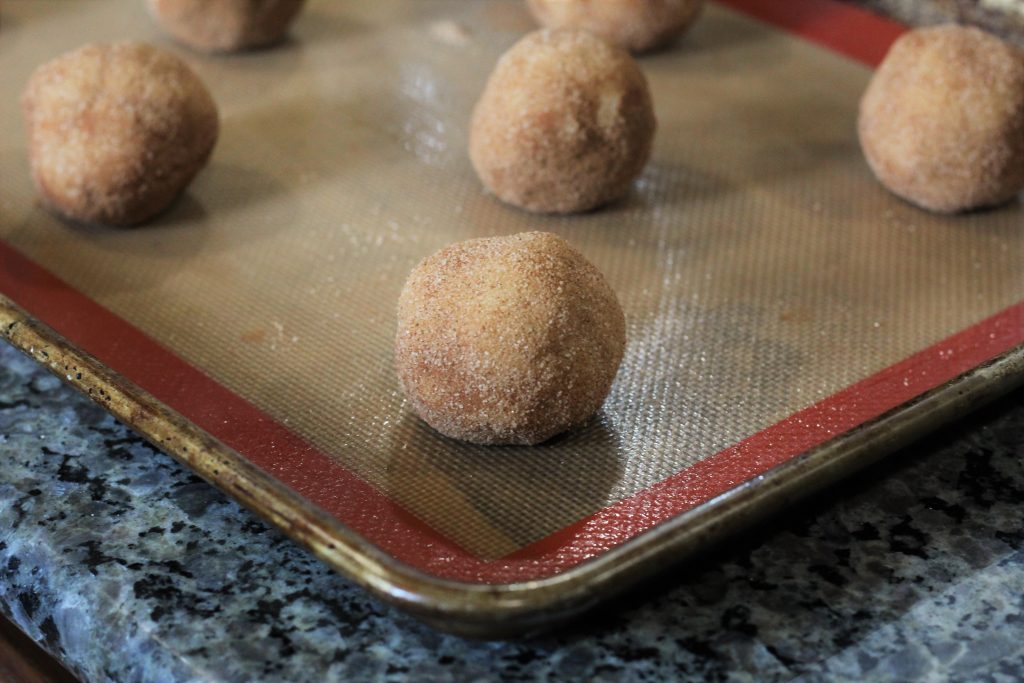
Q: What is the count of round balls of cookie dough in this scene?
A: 6